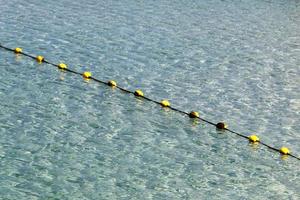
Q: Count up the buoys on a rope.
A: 11